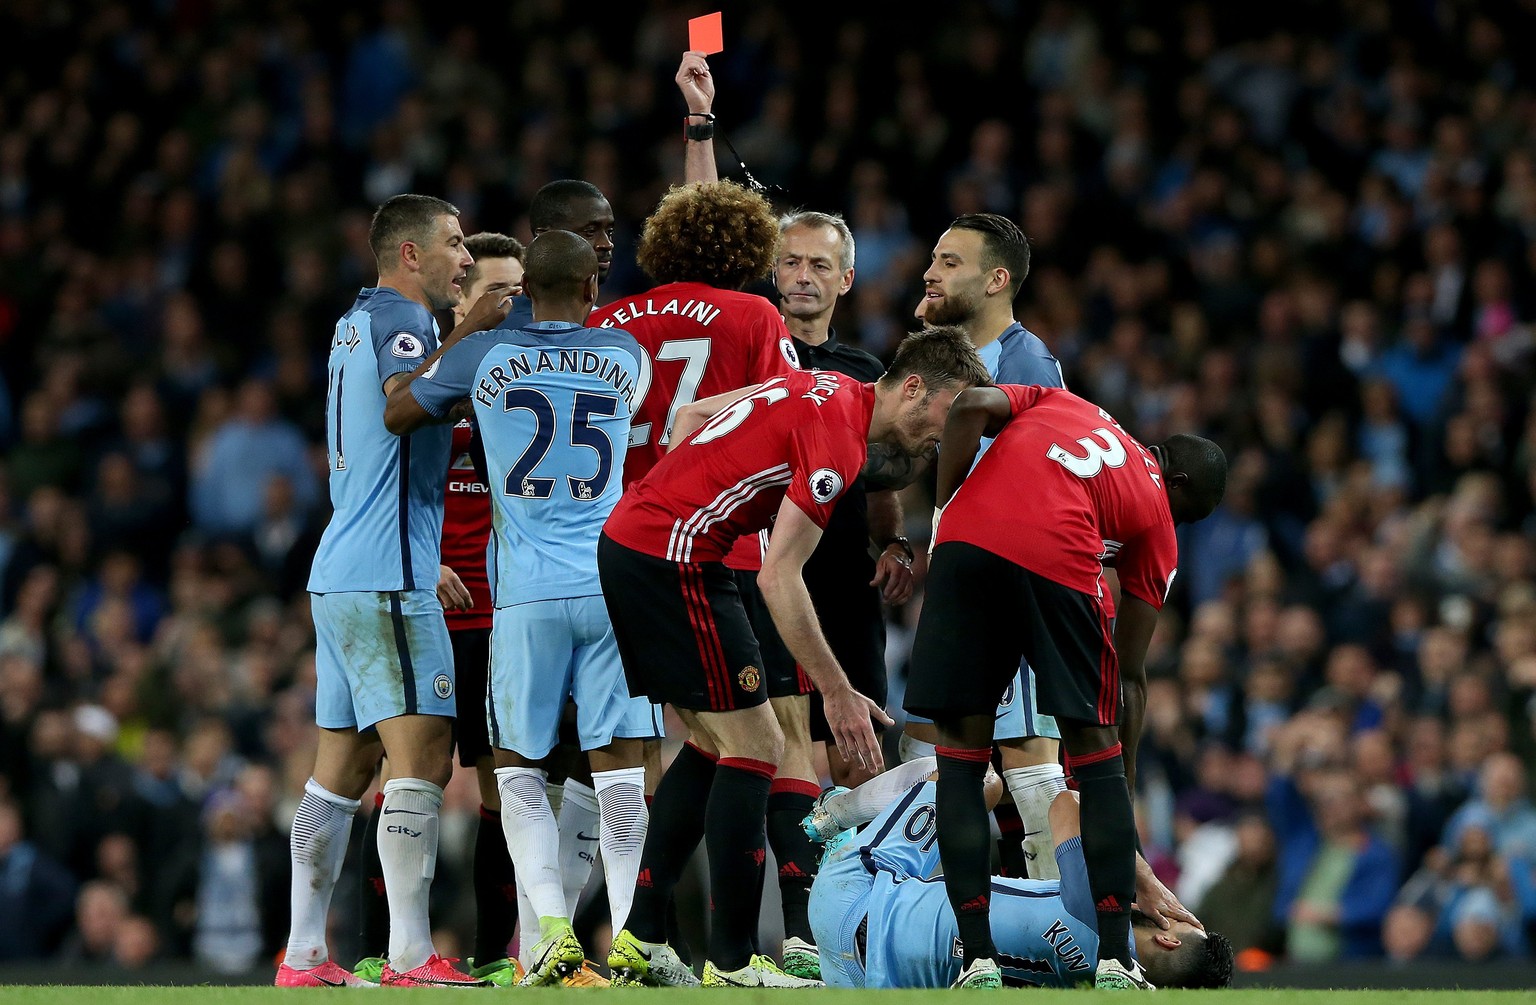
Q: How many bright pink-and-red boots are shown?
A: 2